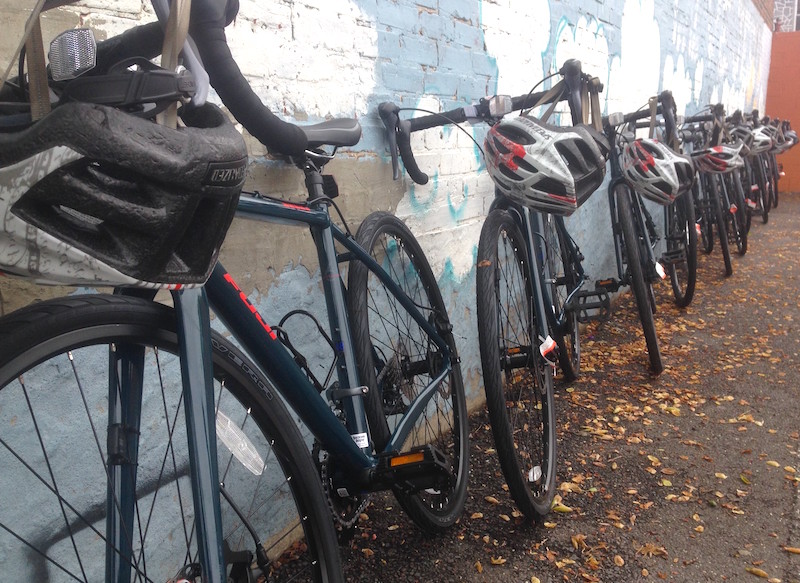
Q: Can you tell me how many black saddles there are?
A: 1